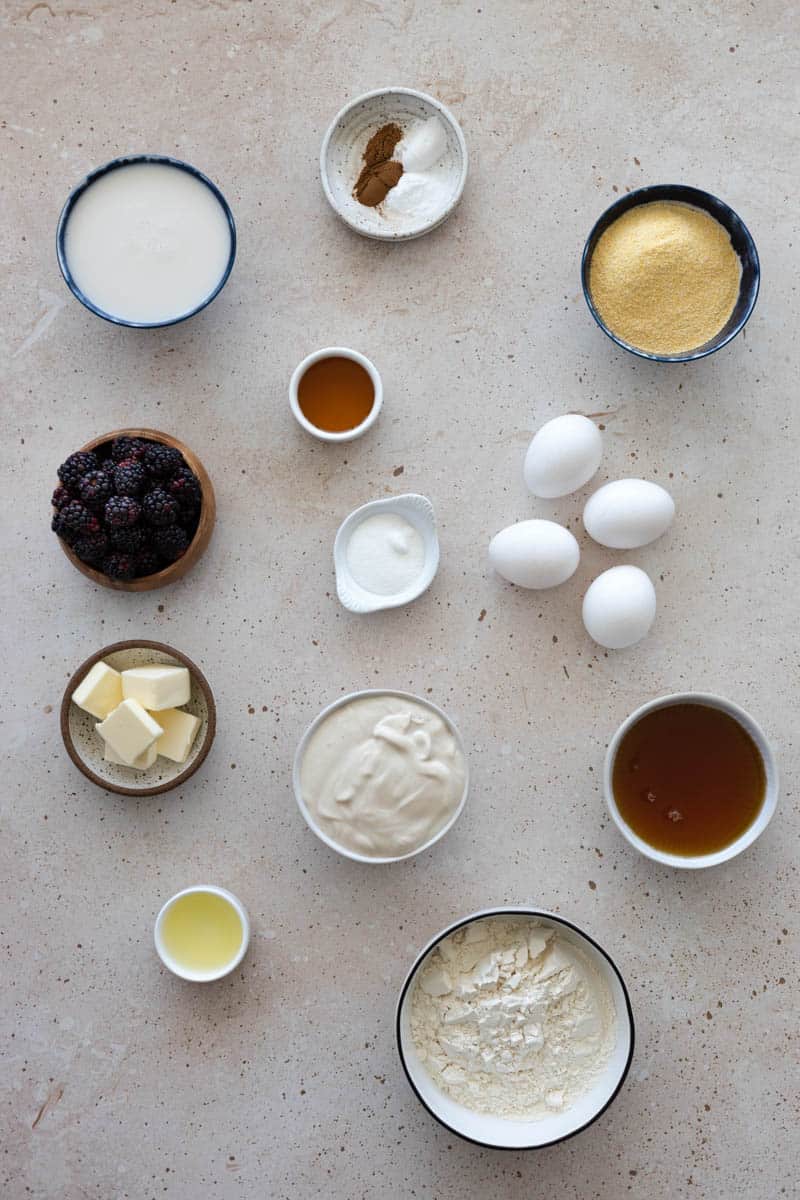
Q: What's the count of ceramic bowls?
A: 10